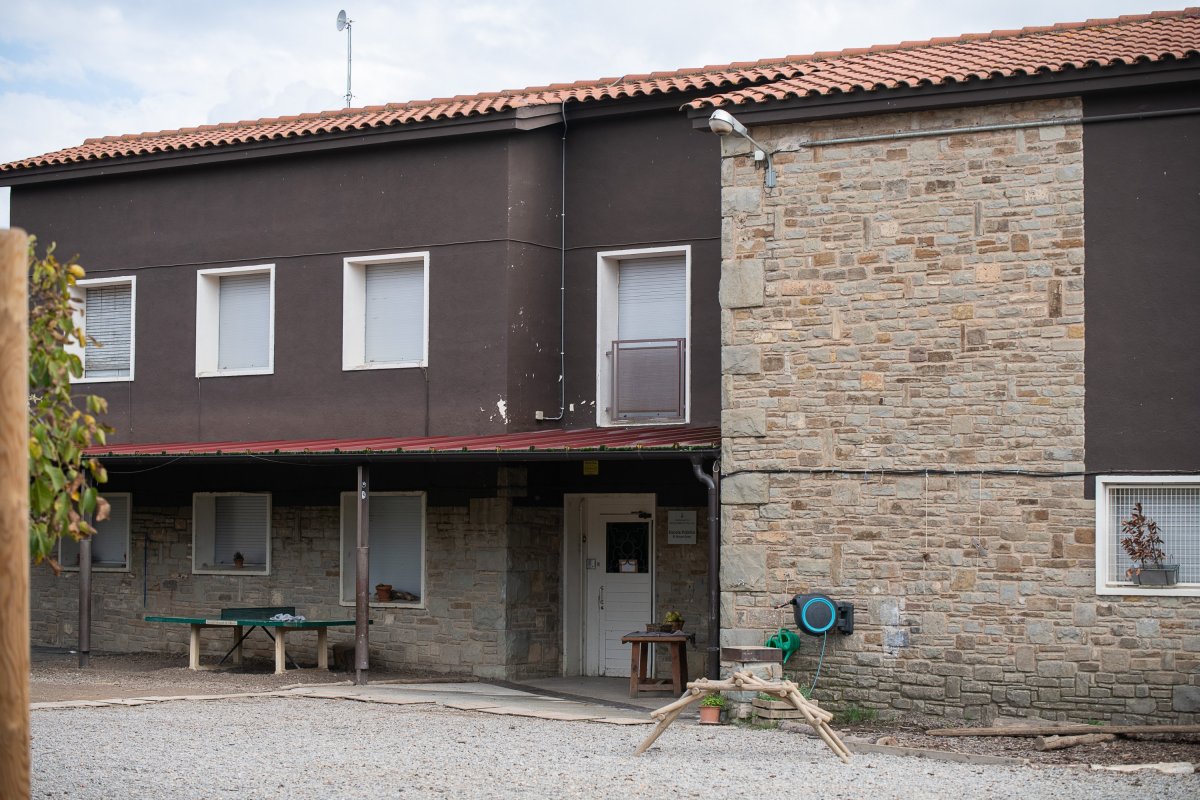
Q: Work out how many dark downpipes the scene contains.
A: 1